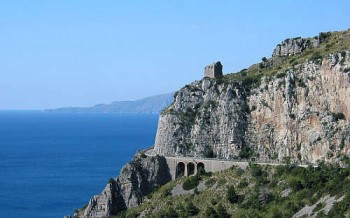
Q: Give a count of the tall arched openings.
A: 3